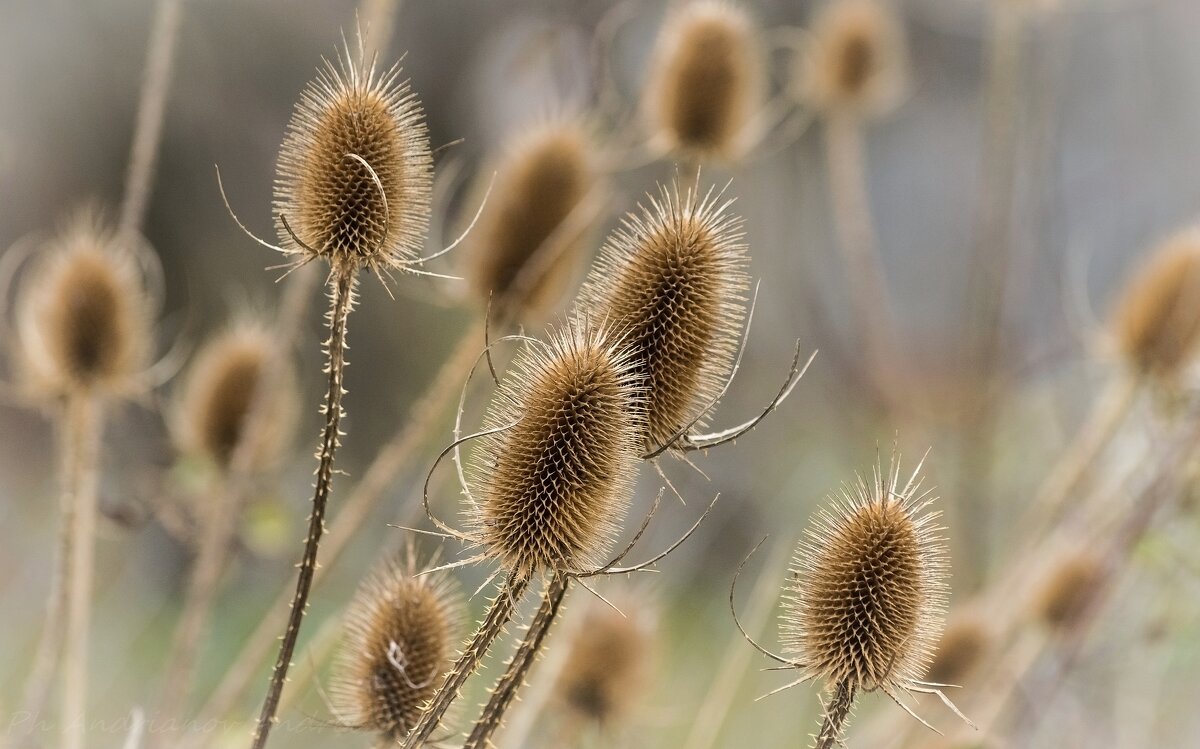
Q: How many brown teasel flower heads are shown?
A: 14